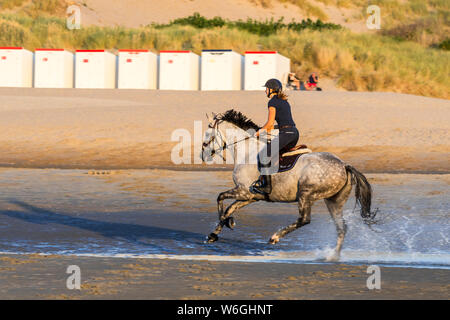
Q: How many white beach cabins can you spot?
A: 7